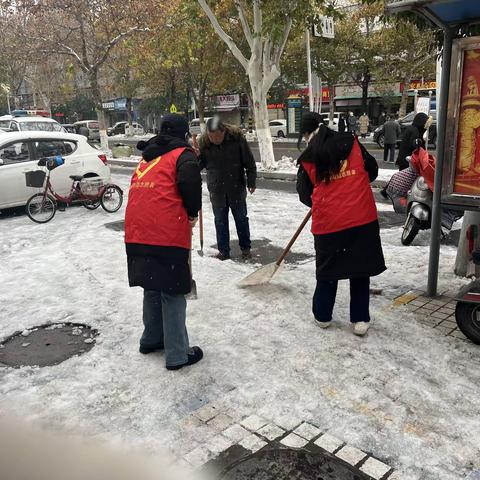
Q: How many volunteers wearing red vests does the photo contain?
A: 2